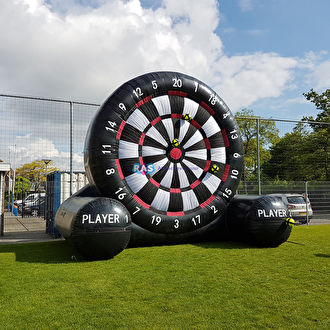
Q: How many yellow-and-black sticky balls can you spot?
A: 4